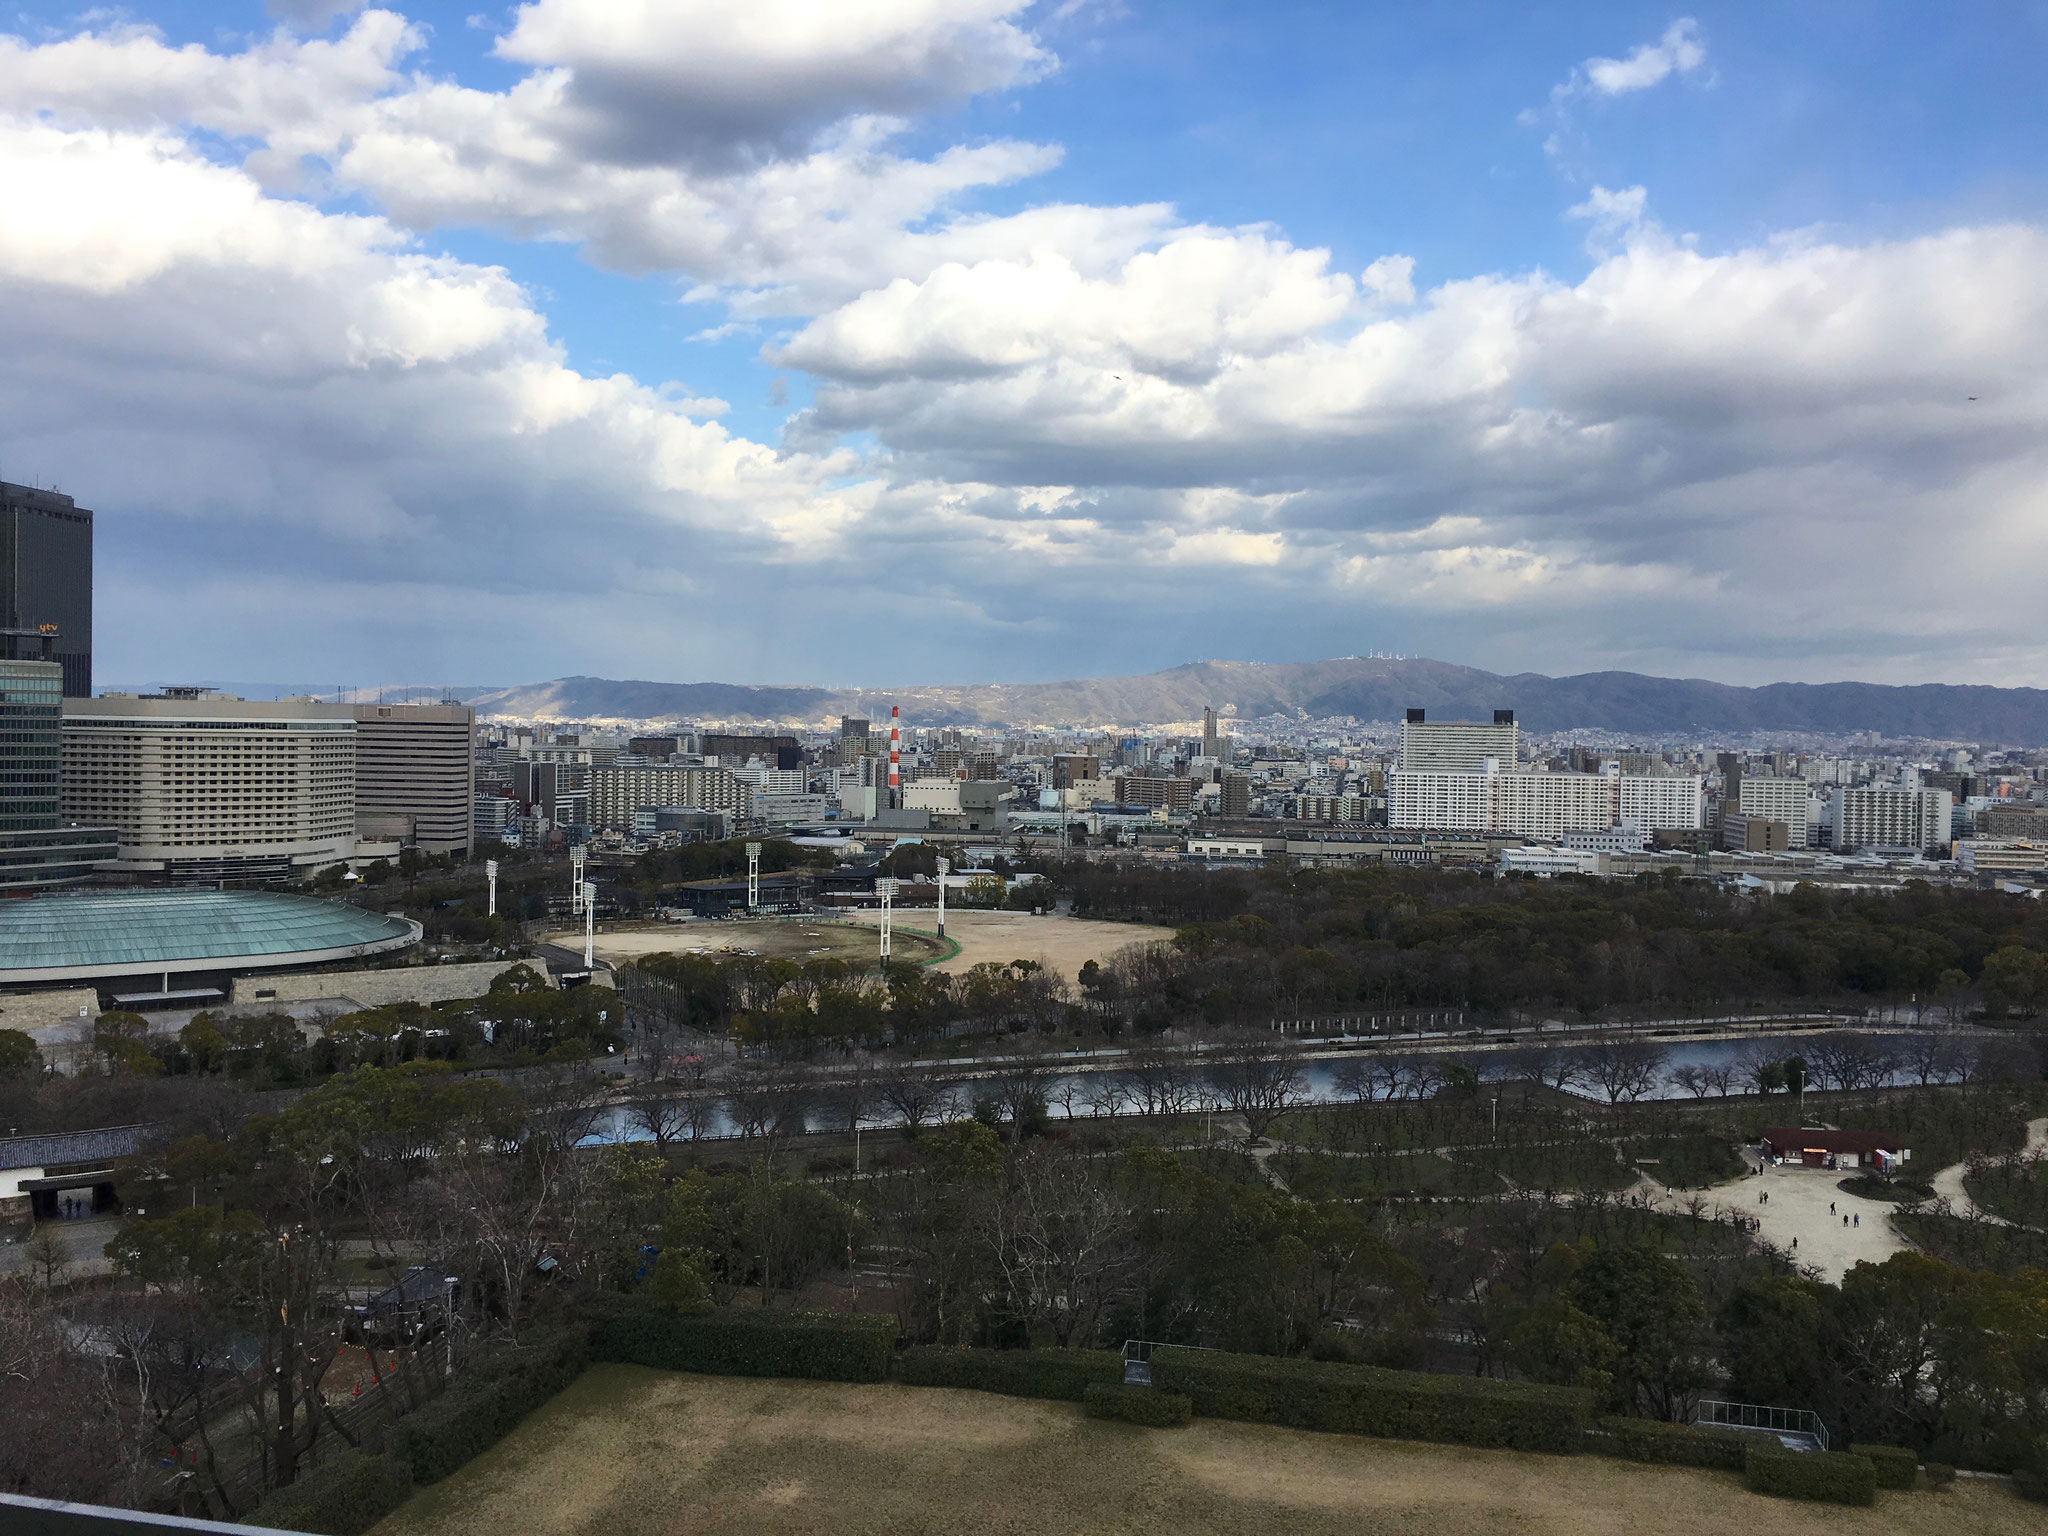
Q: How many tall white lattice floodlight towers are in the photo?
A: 6